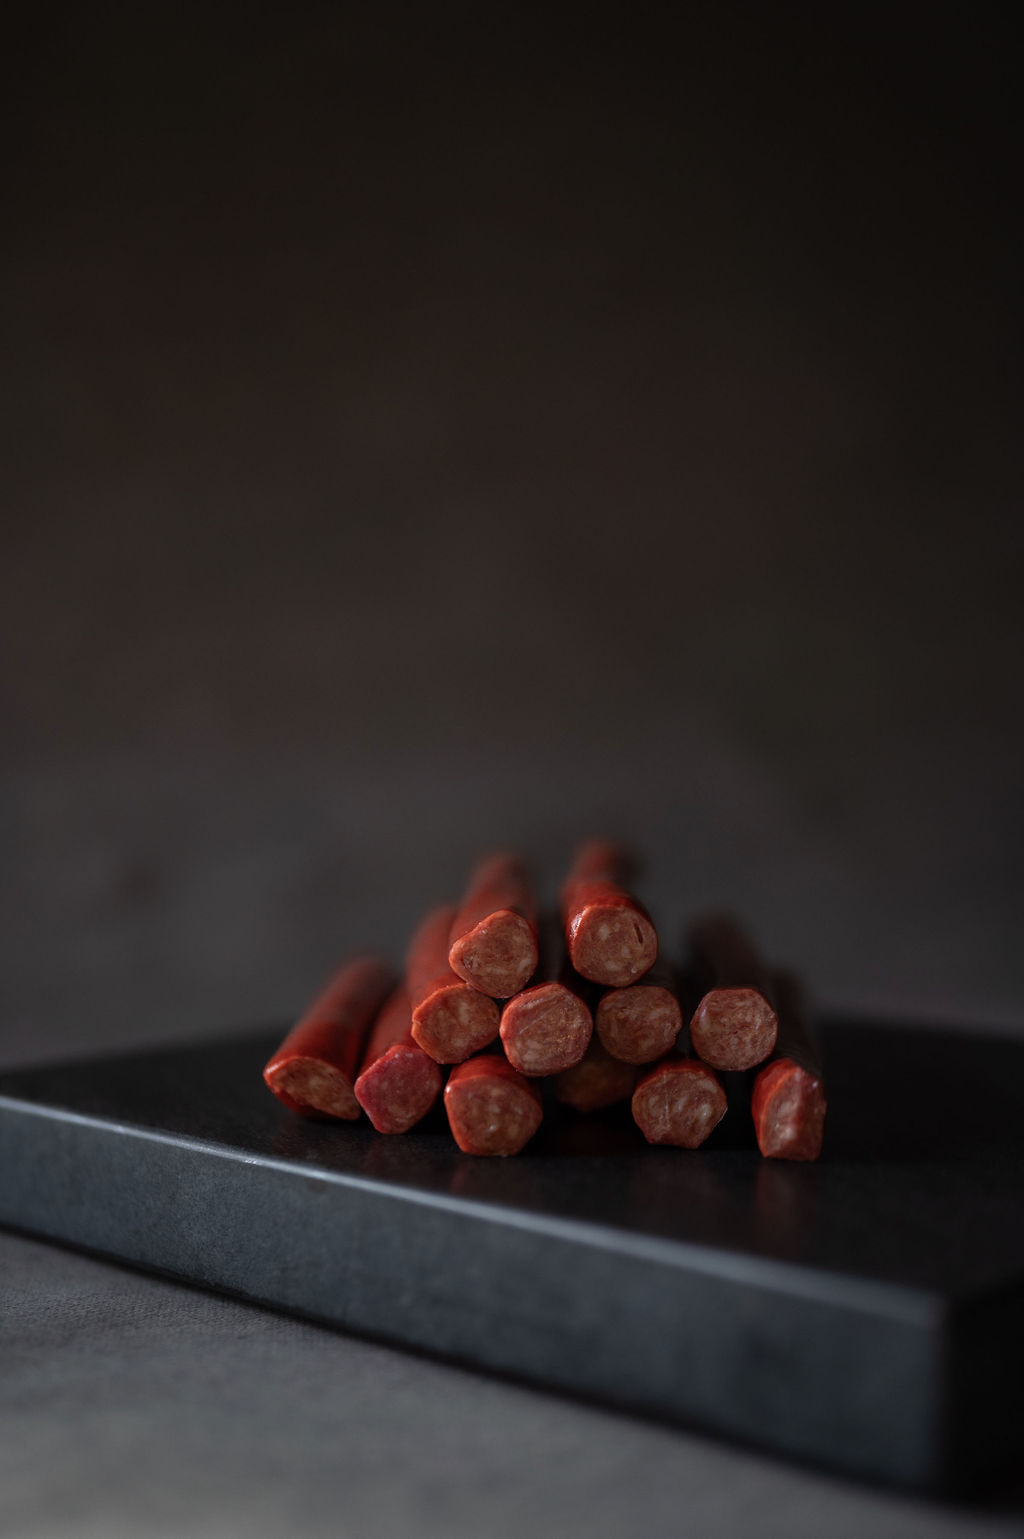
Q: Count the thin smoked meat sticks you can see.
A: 12